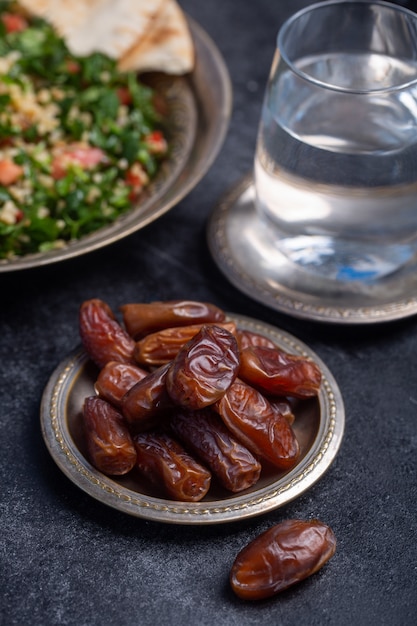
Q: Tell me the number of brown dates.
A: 14